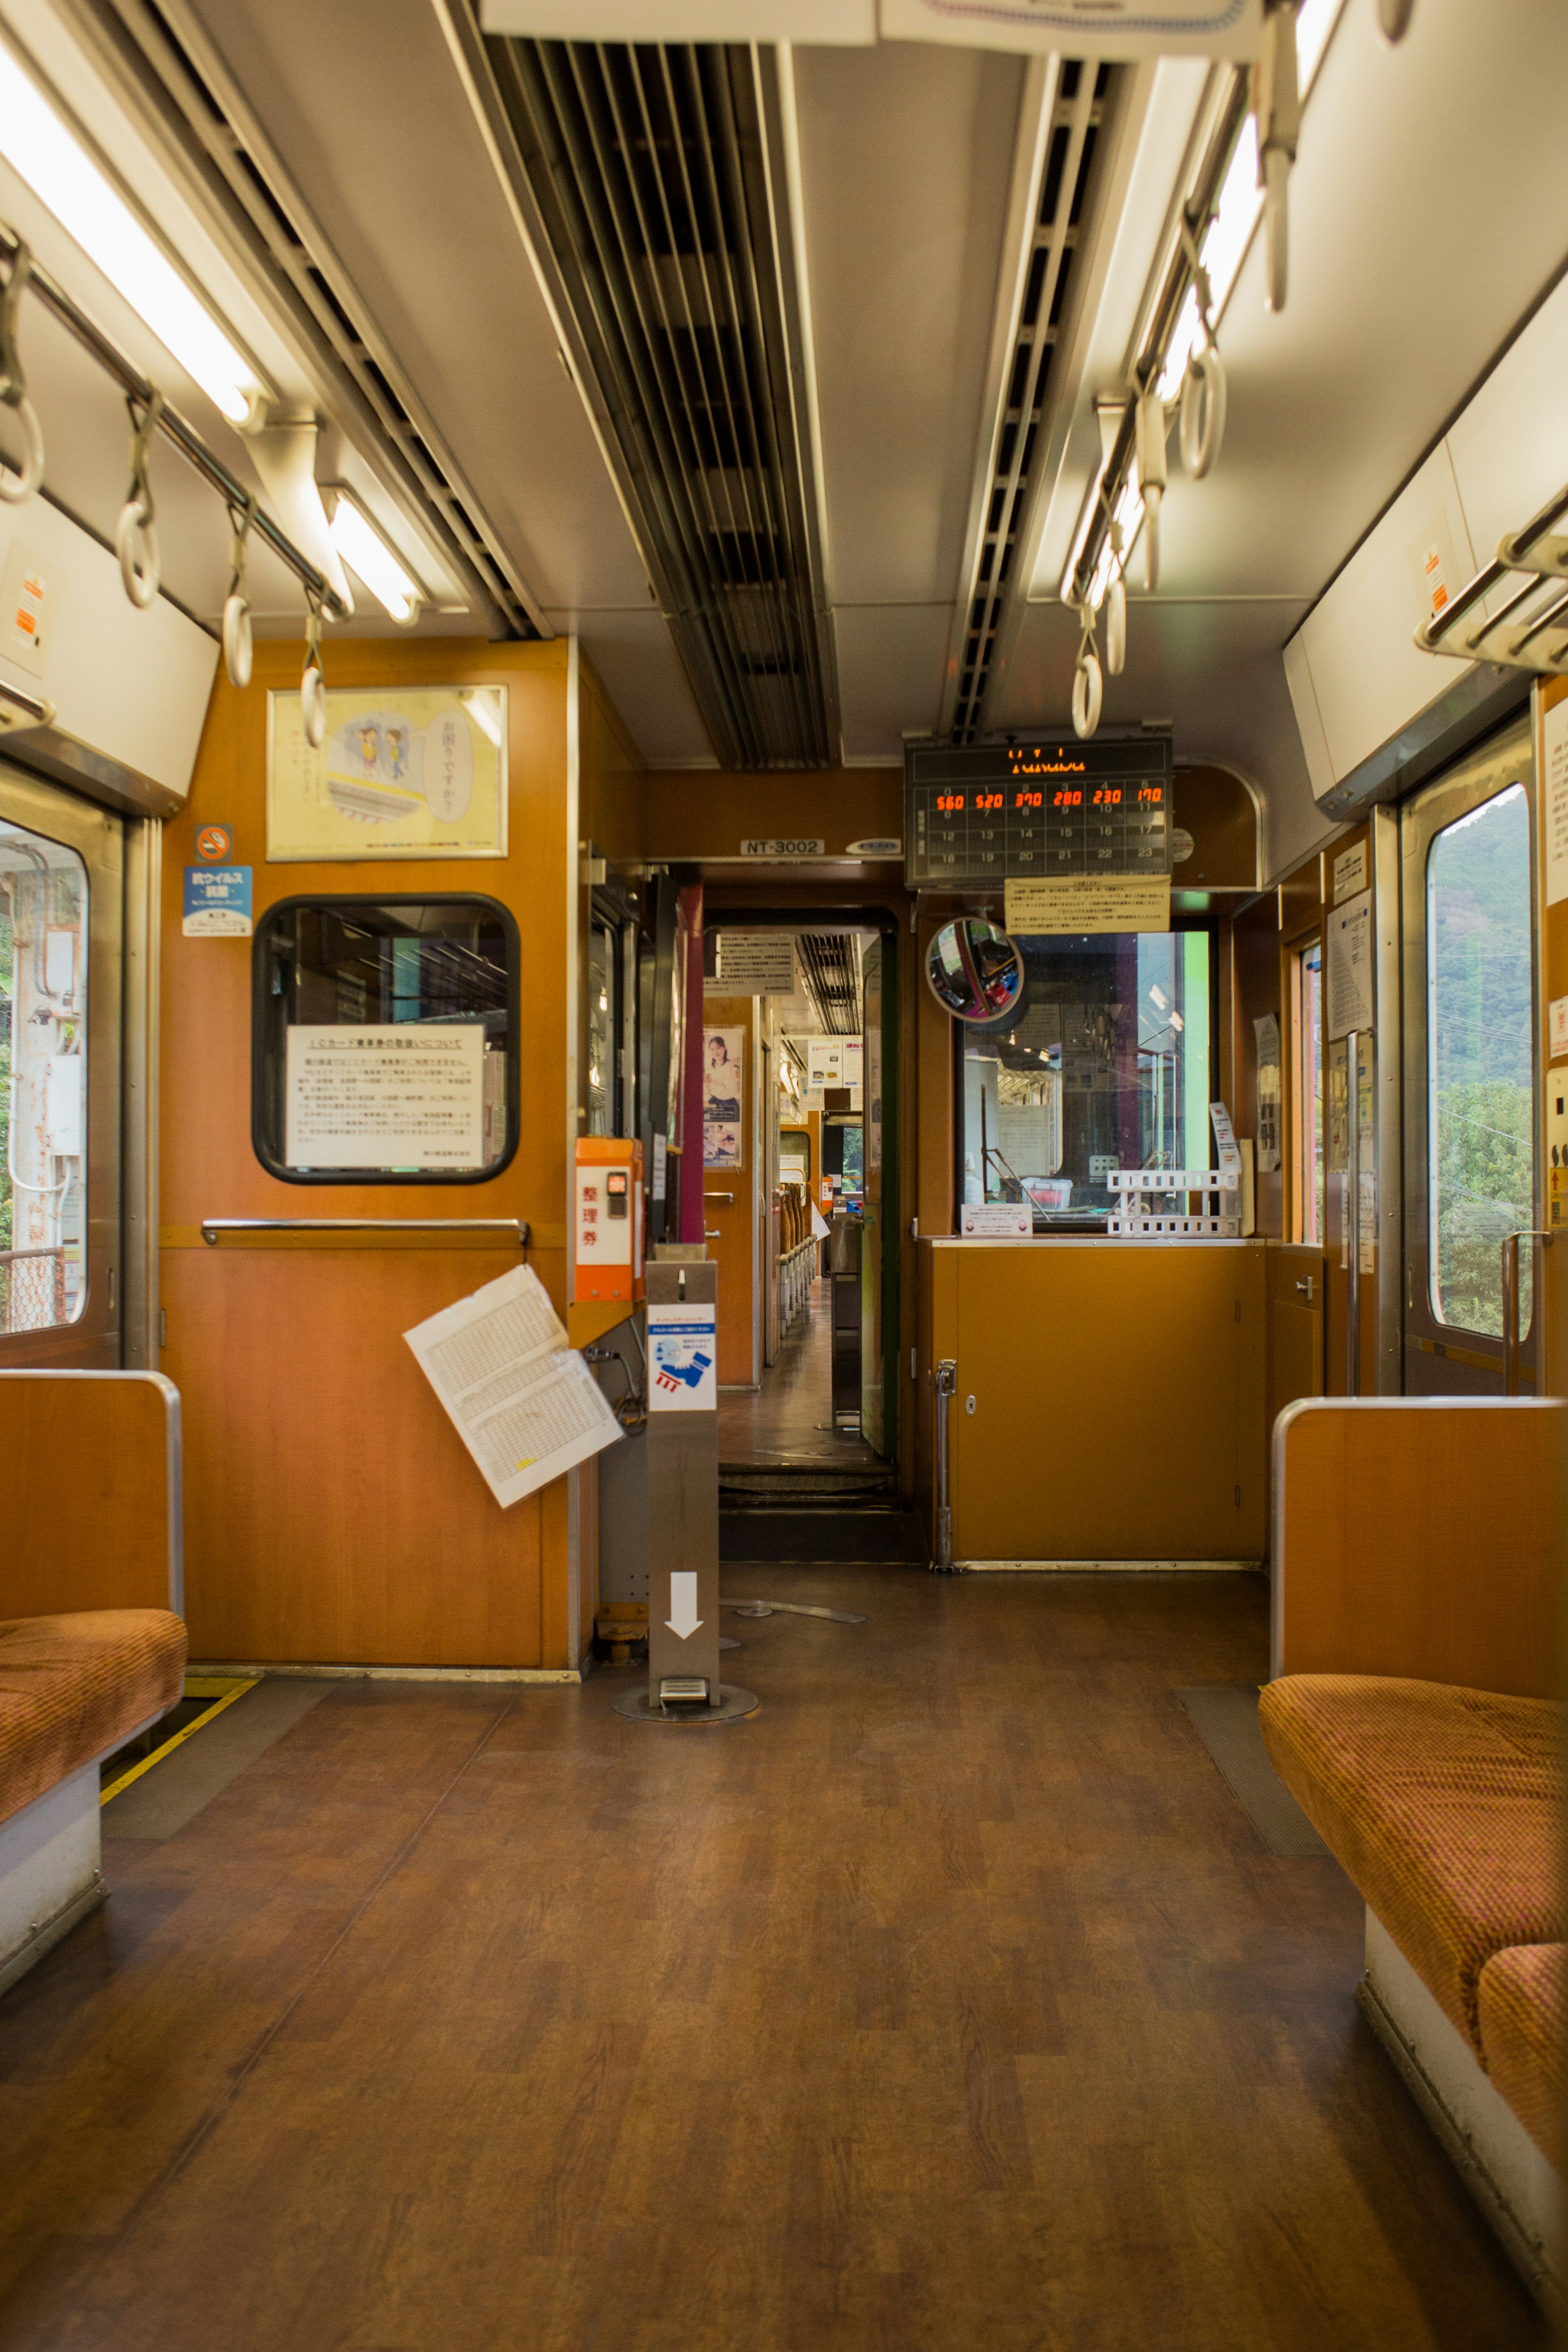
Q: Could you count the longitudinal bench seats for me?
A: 2